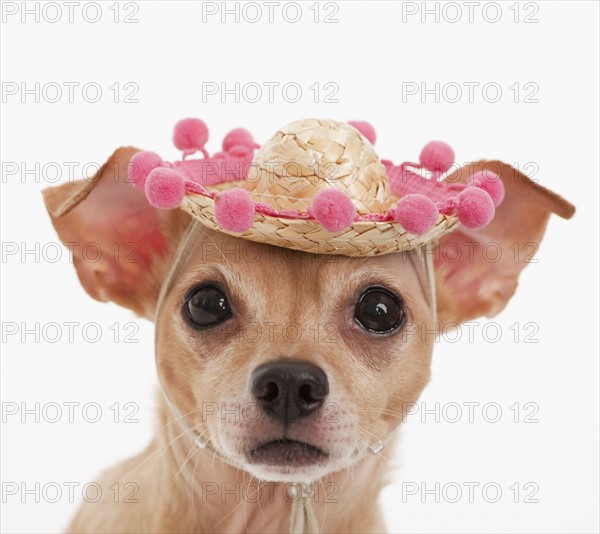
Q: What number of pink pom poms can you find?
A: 11